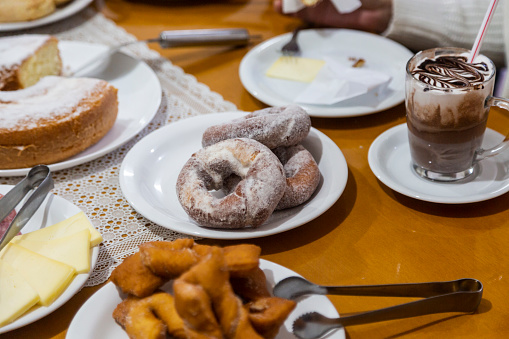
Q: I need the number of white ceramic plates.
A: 7